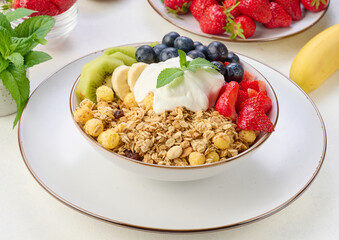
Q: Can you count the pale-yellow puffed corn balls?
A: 10